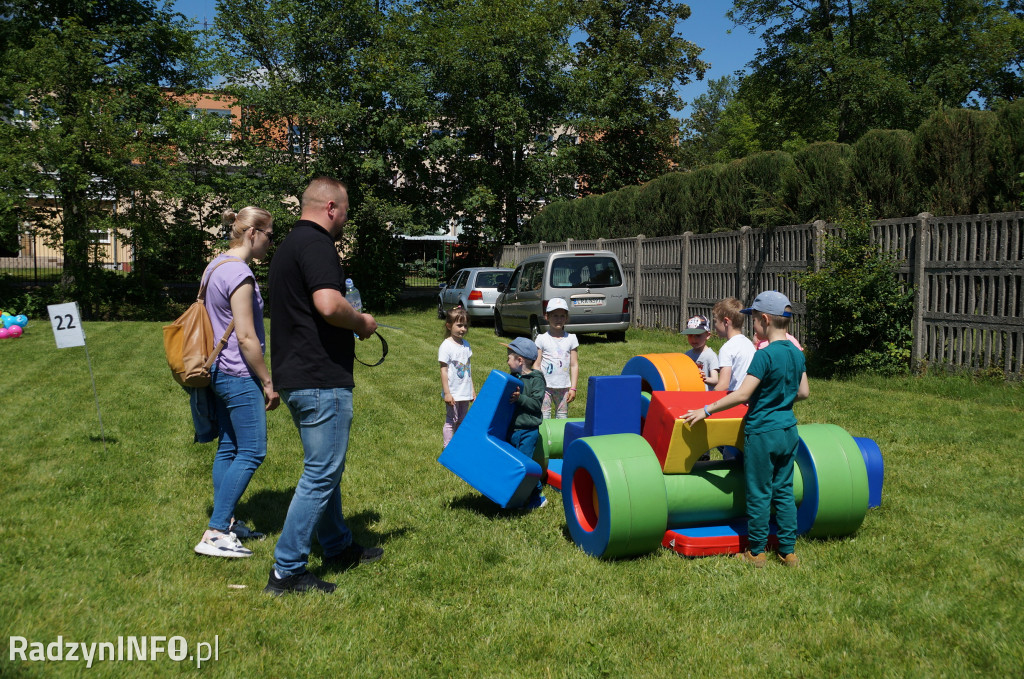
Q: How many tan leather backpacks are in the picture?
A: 1